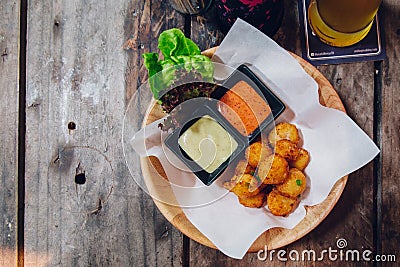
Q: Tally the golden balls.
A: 10